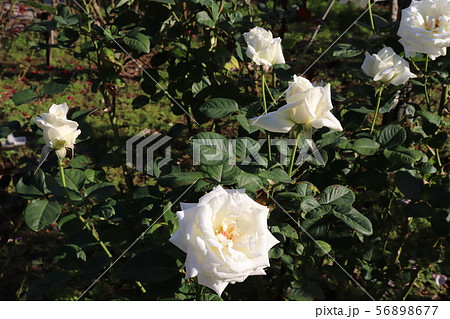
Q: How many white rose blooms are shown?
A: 6